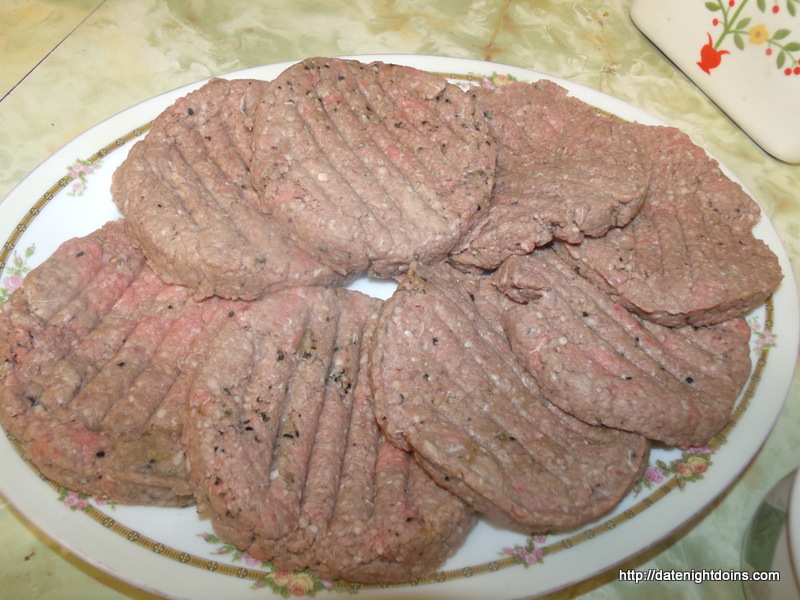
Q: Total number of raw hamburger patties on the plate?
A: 8